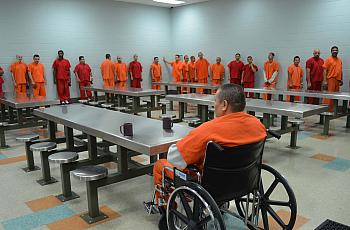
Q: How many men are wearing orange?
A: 14